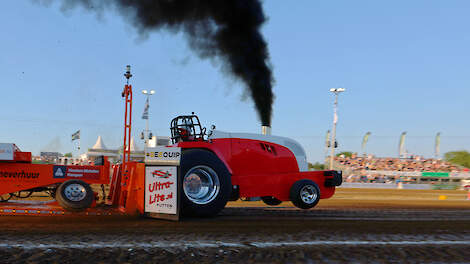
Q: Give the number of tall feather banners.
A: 4